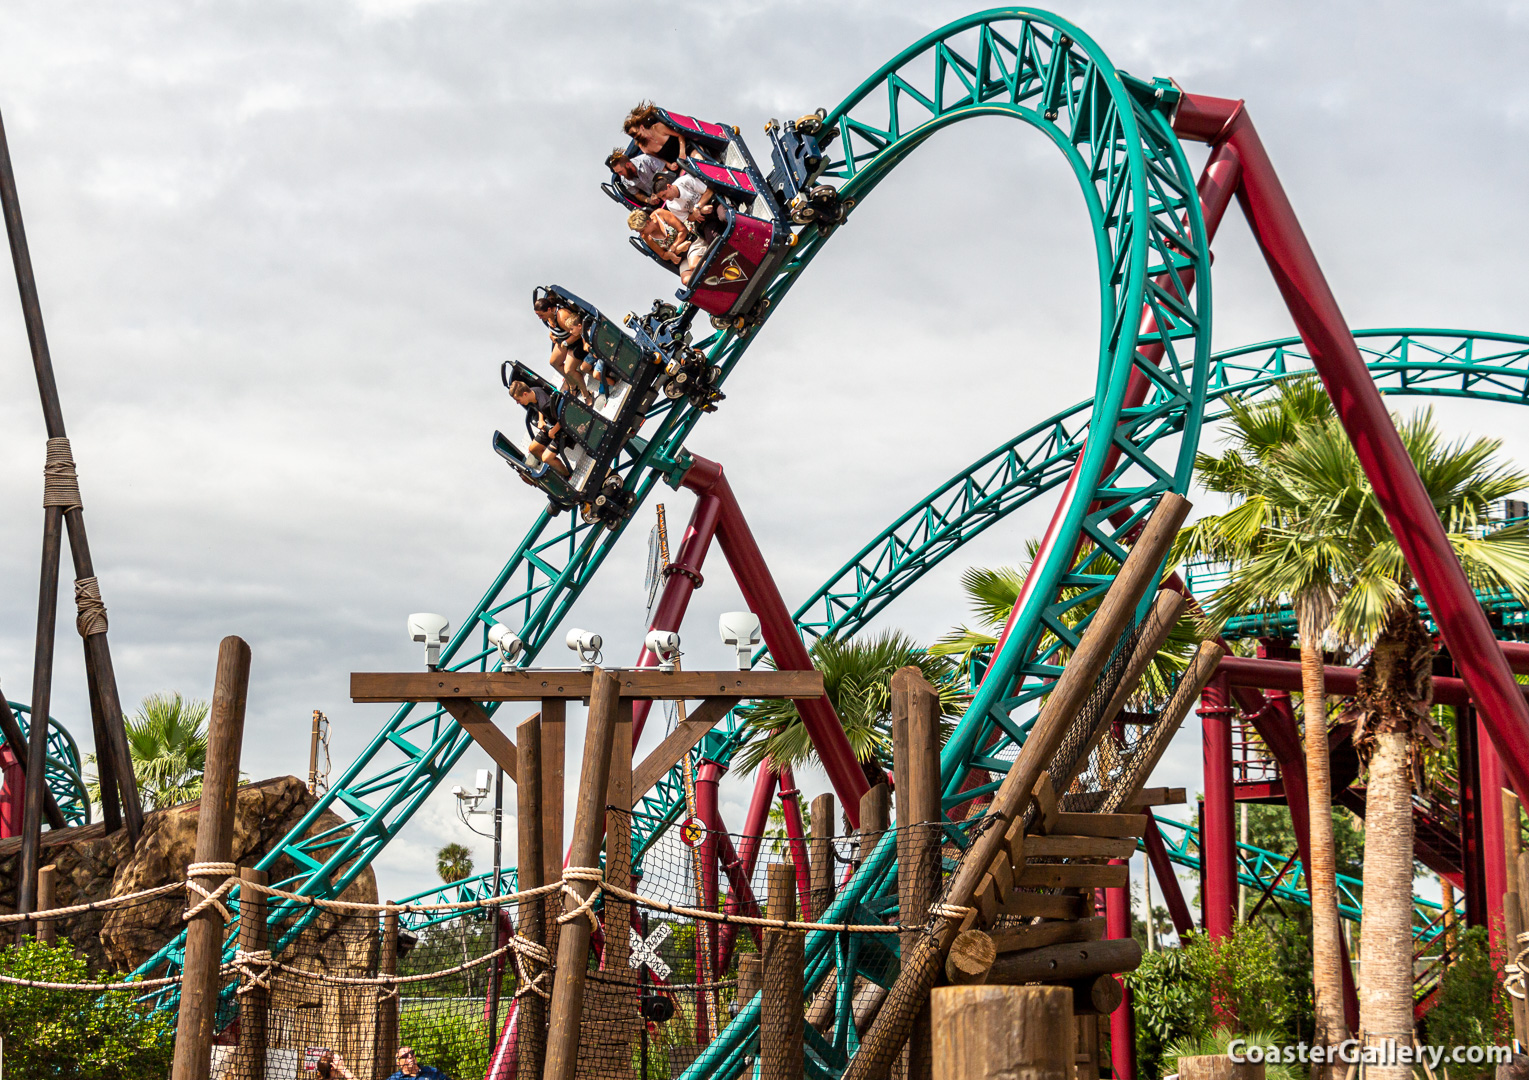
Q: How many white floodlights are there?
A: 5